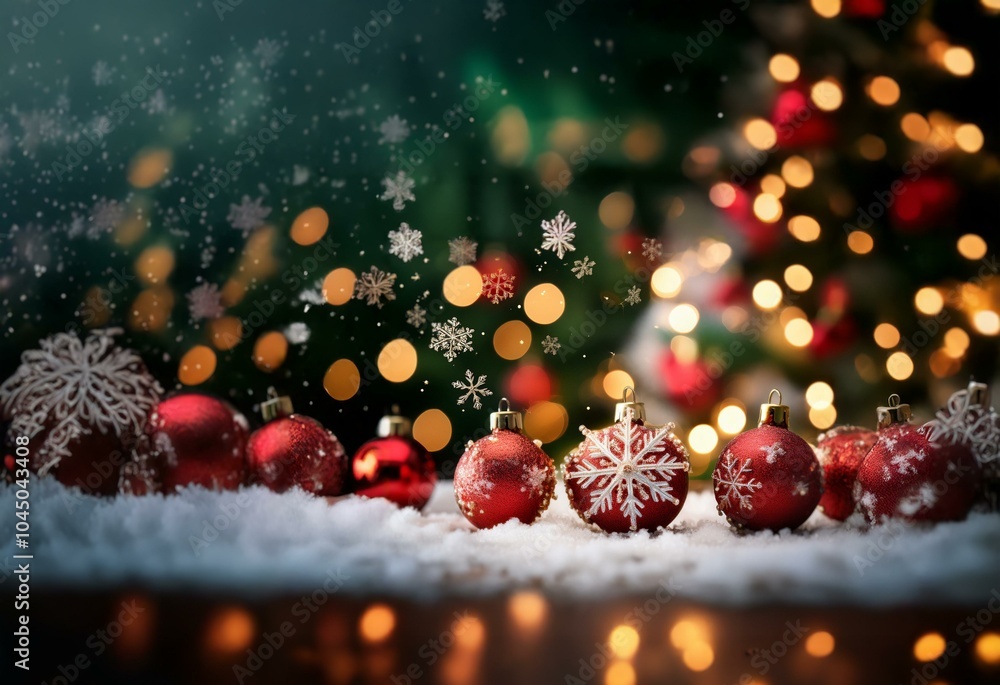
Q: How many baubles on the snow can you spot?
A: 10